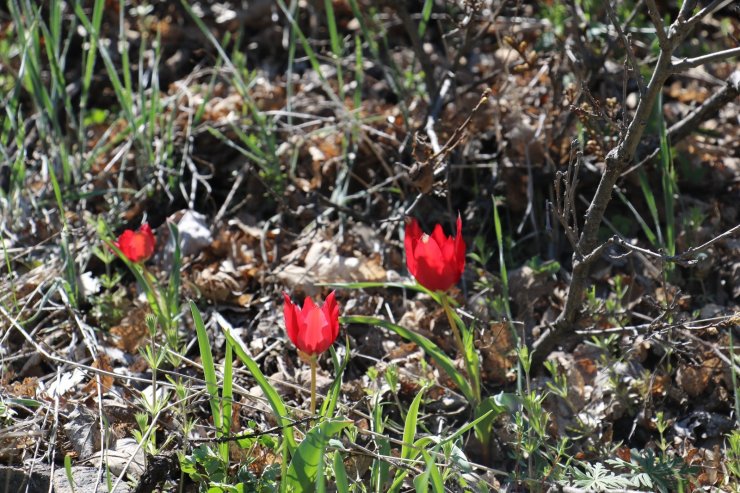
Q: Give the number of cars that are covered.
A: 0